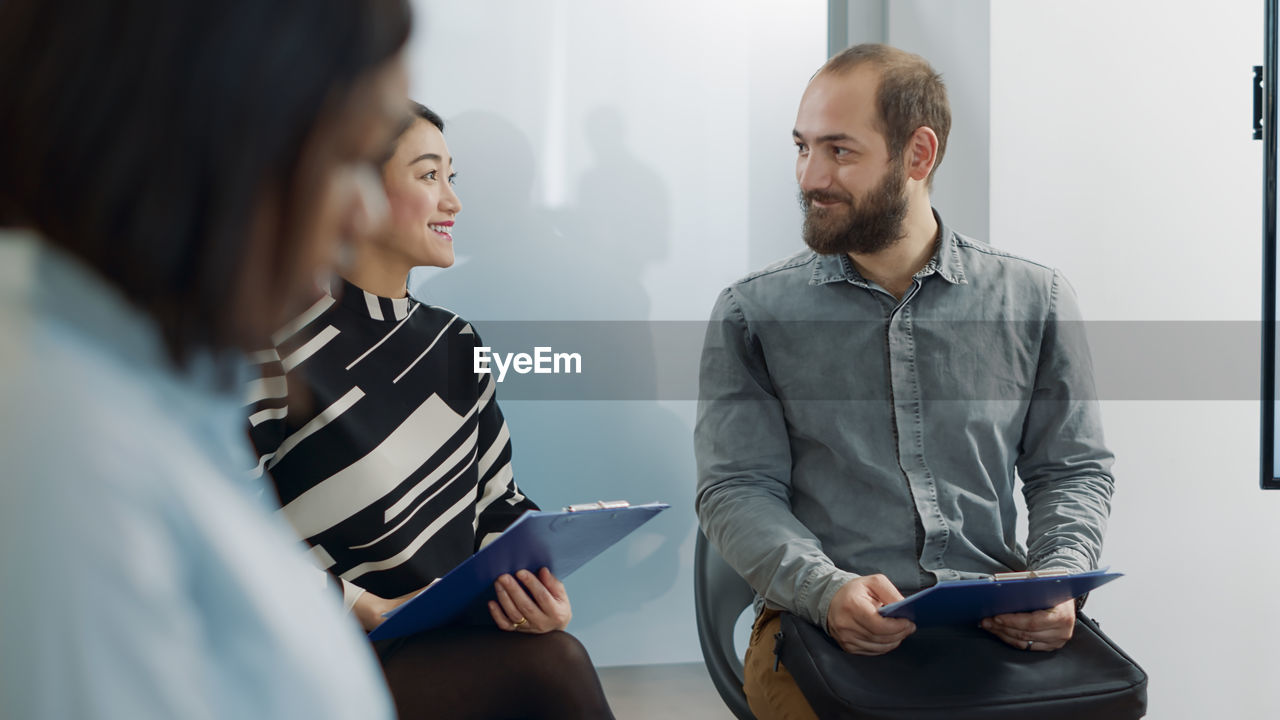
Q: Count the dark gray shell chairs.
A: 1